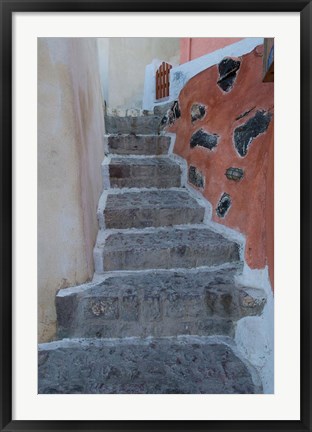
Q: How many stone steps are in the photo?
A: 7